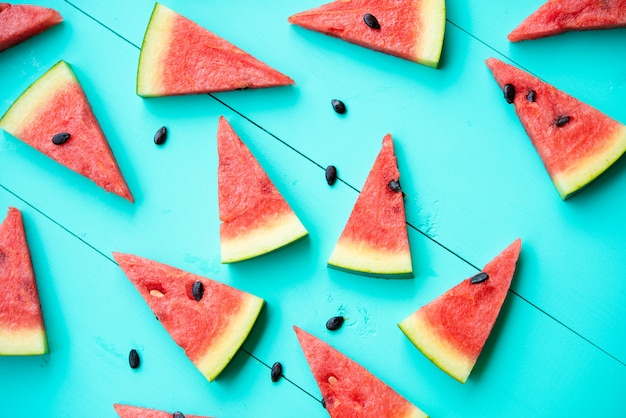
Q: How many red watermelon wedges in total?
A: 13